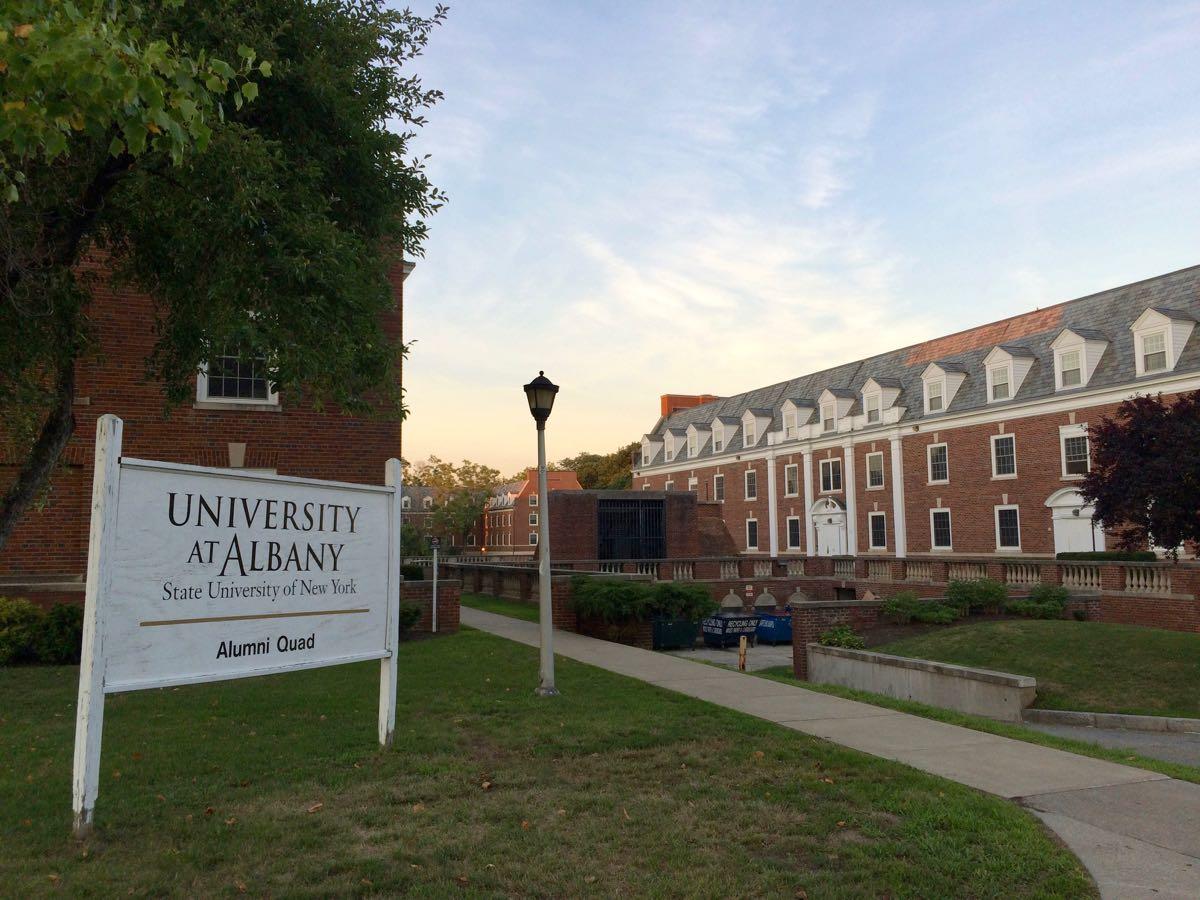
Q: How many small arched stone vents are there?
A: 3